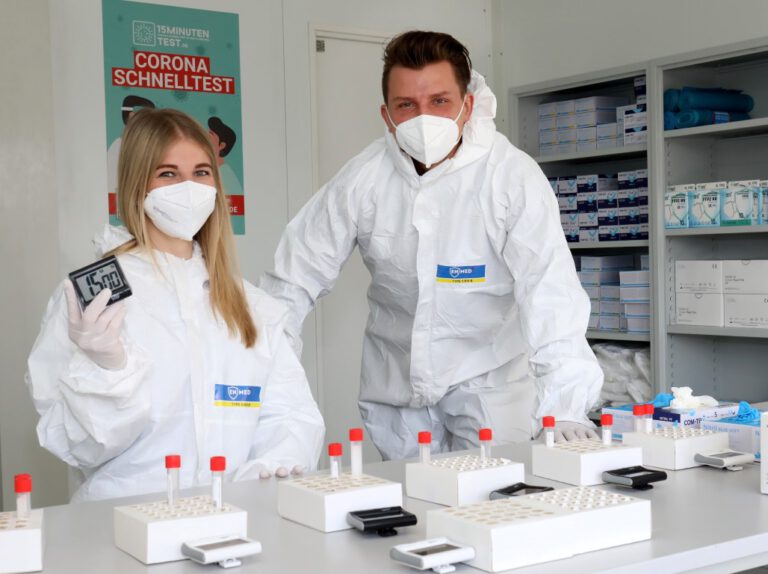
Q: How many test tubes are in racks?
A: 11